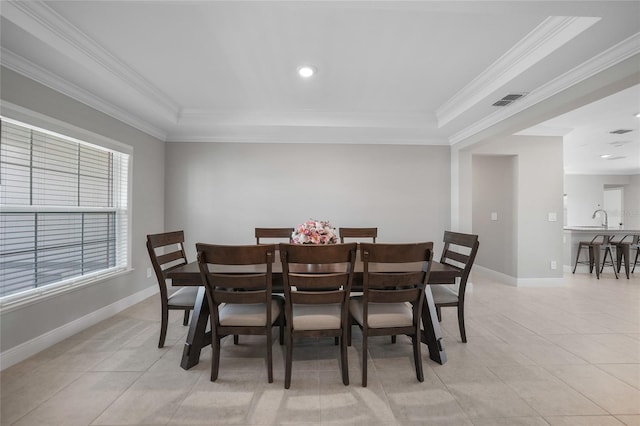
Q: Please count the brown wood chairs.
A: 7